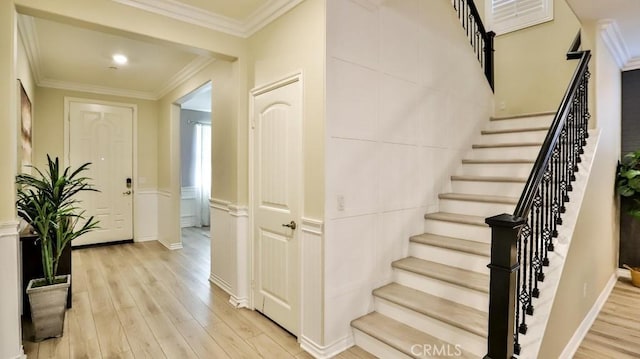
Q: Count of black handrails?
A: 2